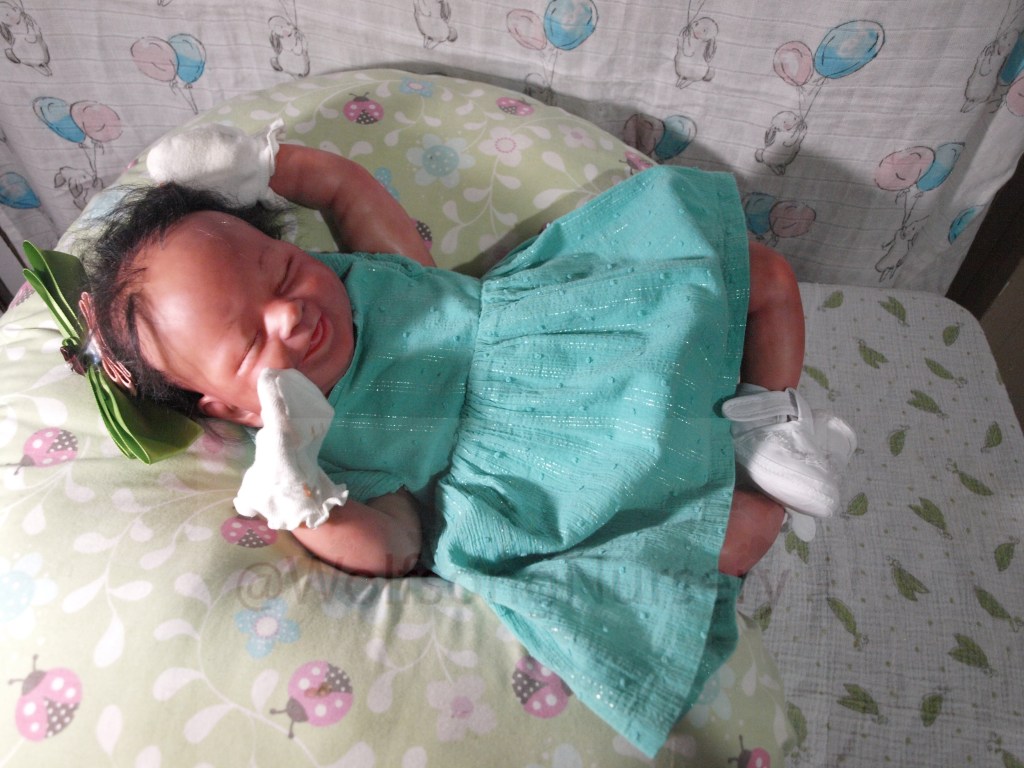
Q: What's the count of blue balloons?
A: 10